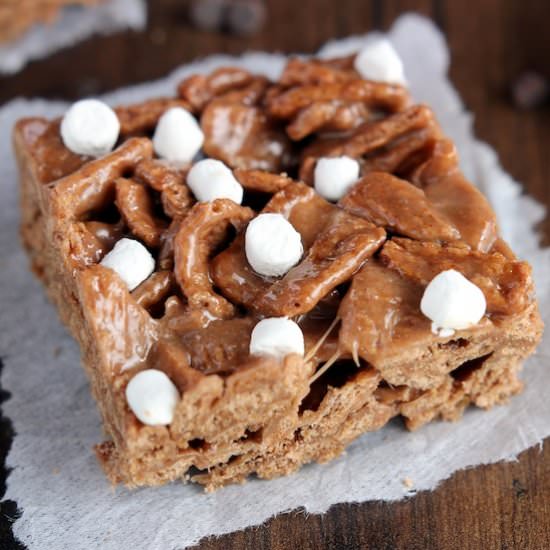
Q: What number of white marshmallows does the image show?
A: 10